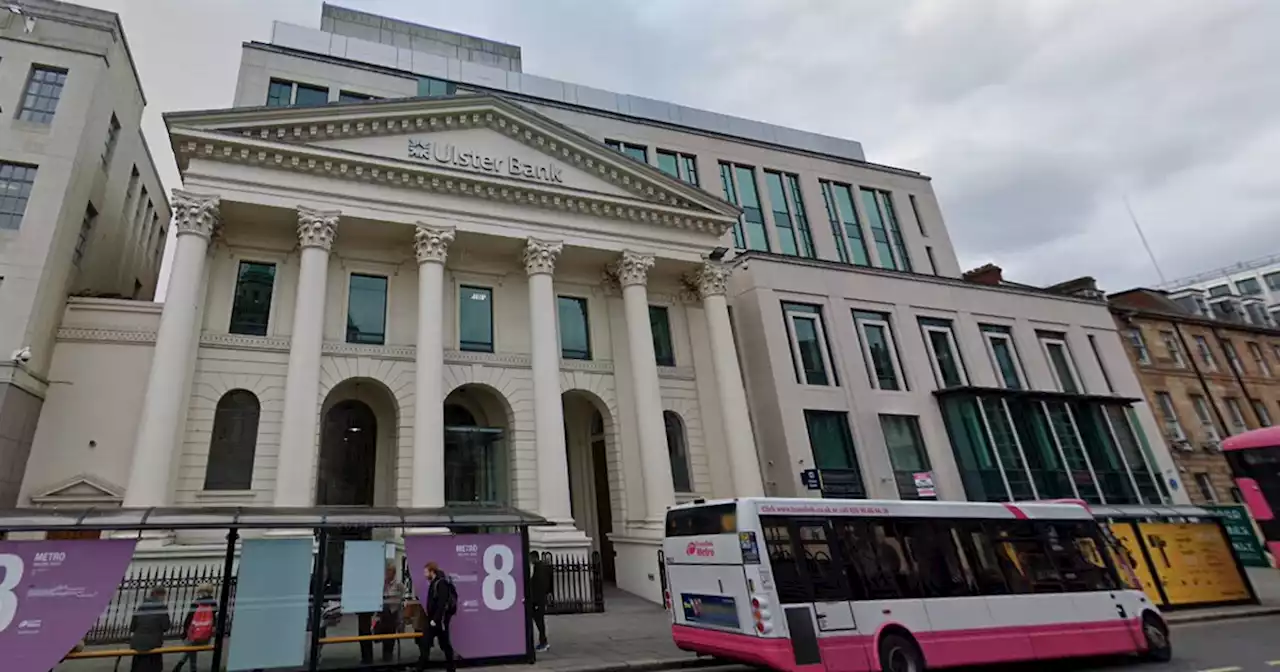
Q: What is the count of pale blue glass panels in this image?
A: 2